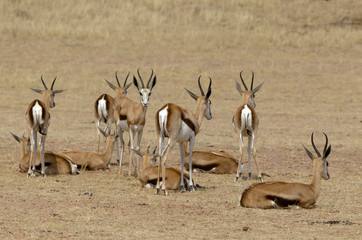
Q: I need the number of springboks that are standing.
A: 5